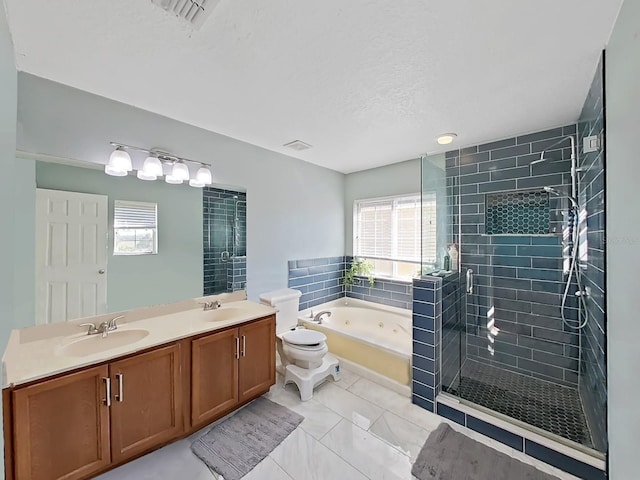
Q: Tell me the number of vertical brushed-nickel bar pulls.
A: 4